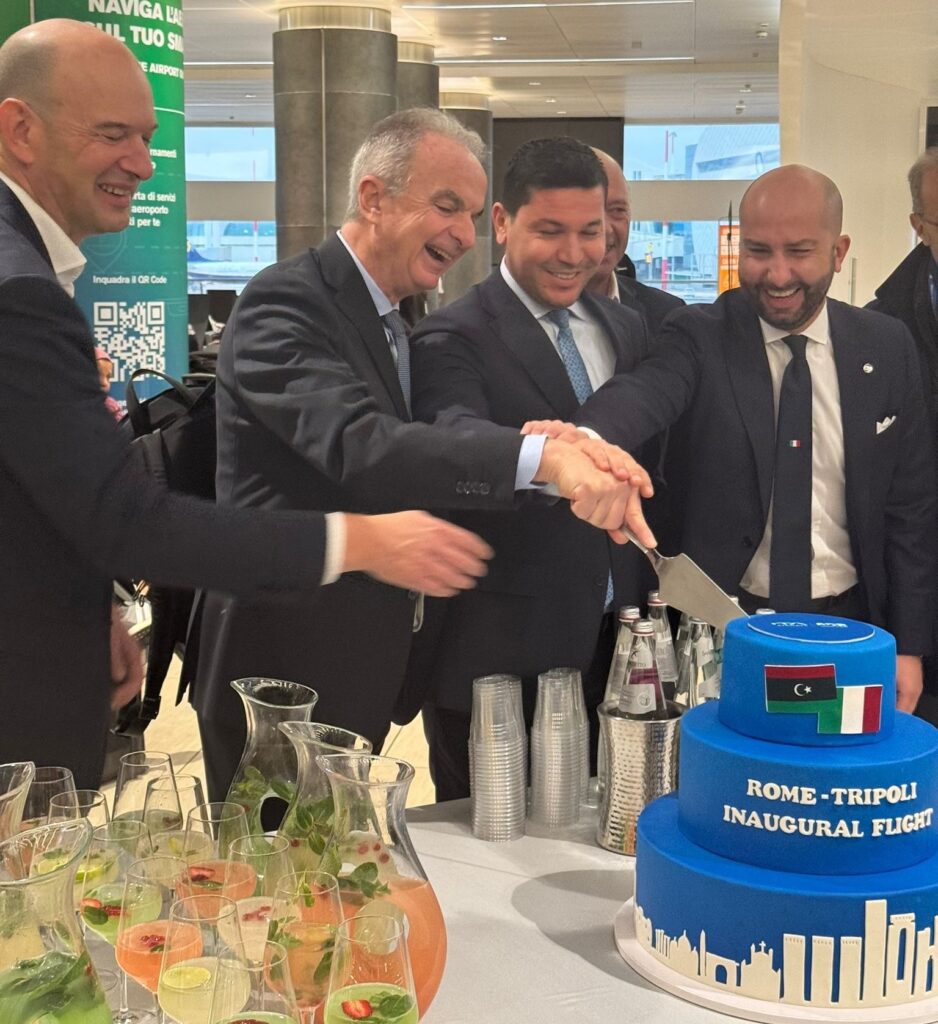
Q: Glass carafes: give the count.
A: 5